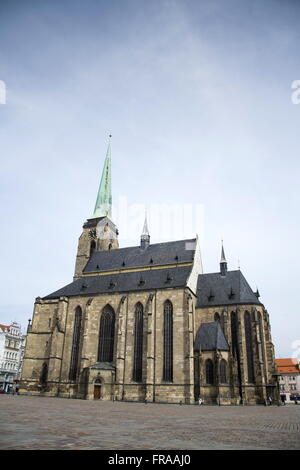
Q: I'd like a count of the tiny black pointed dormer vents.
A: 11